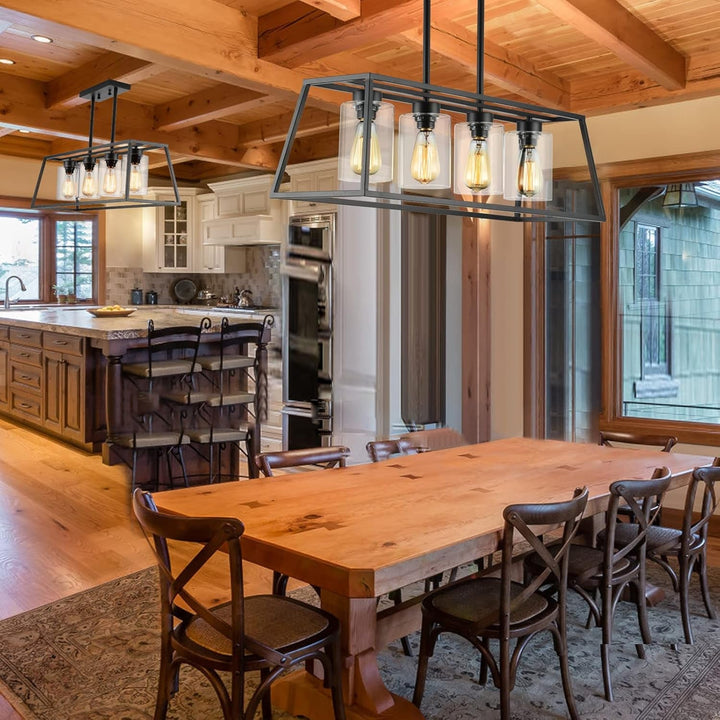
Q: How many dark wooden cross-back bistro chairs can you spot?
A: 7